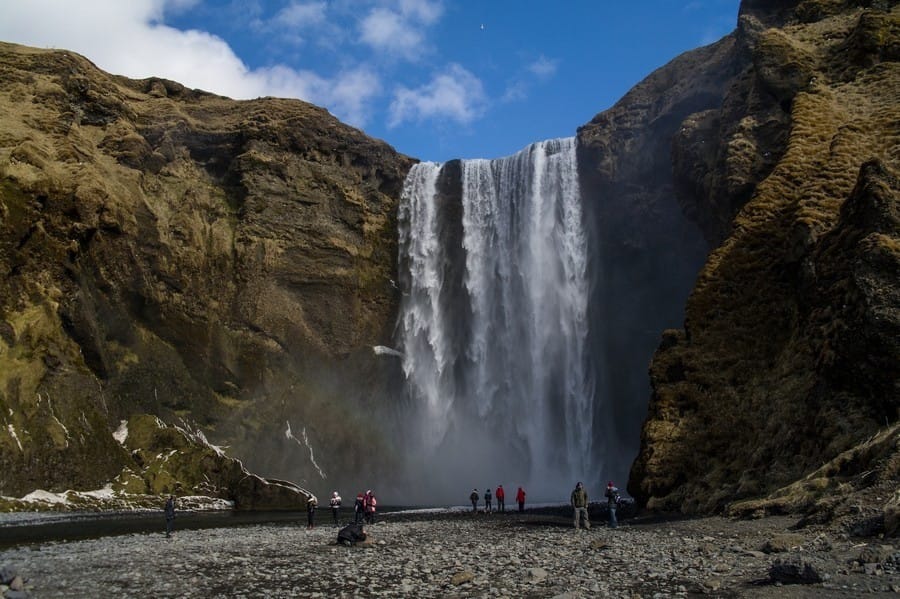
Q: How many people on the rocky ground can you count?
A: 12